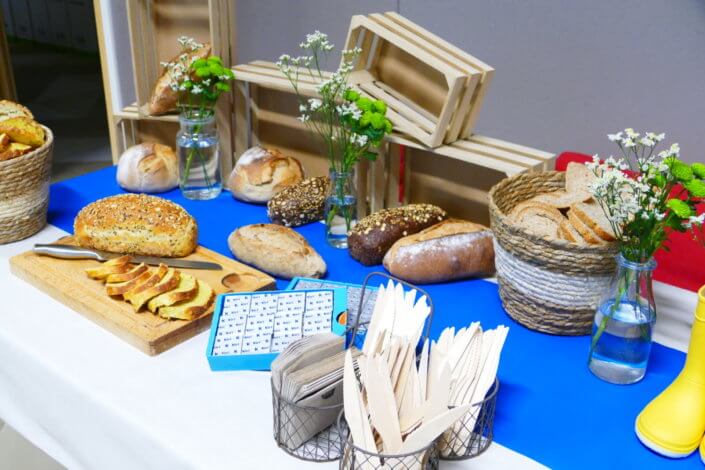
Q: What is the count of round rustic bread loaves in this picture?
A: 2